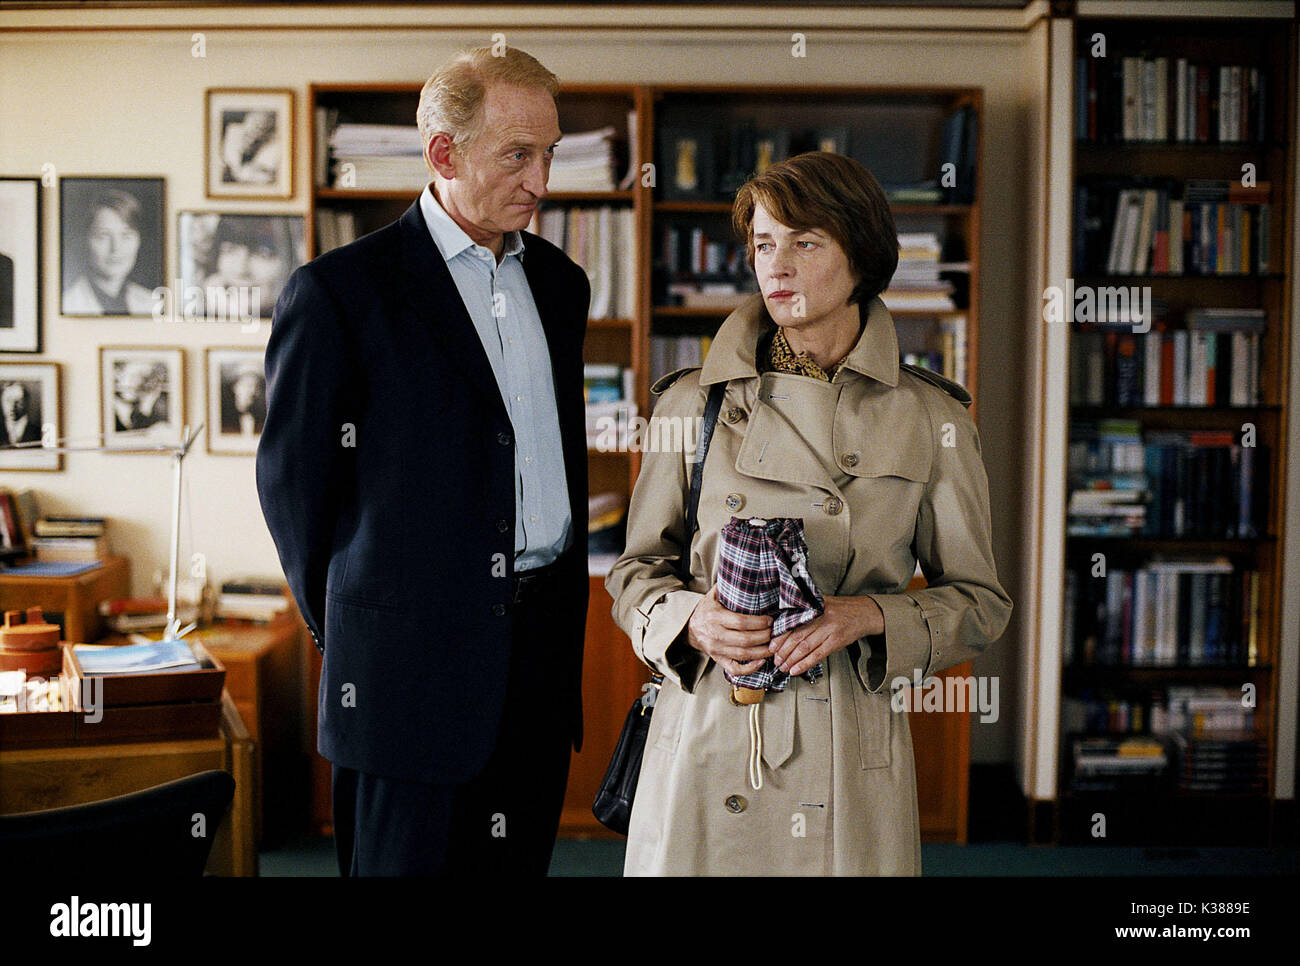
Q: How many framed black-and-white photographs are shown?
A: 7